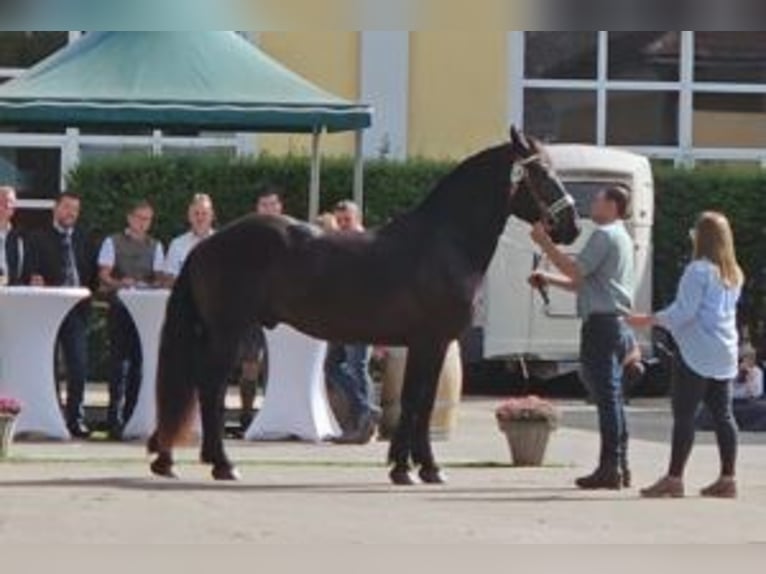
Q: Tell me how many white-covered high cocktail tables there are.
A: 3